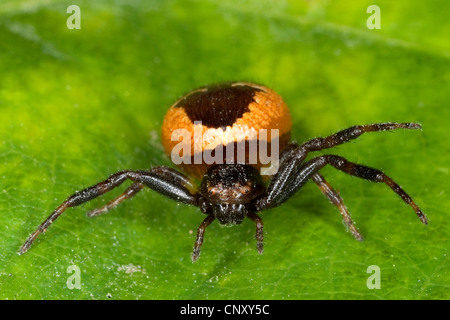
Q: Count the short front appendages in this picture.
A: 2